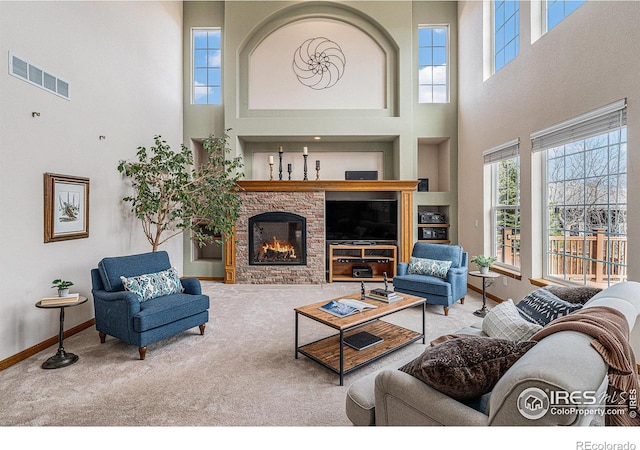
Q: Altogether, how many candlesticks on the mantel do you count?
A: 5